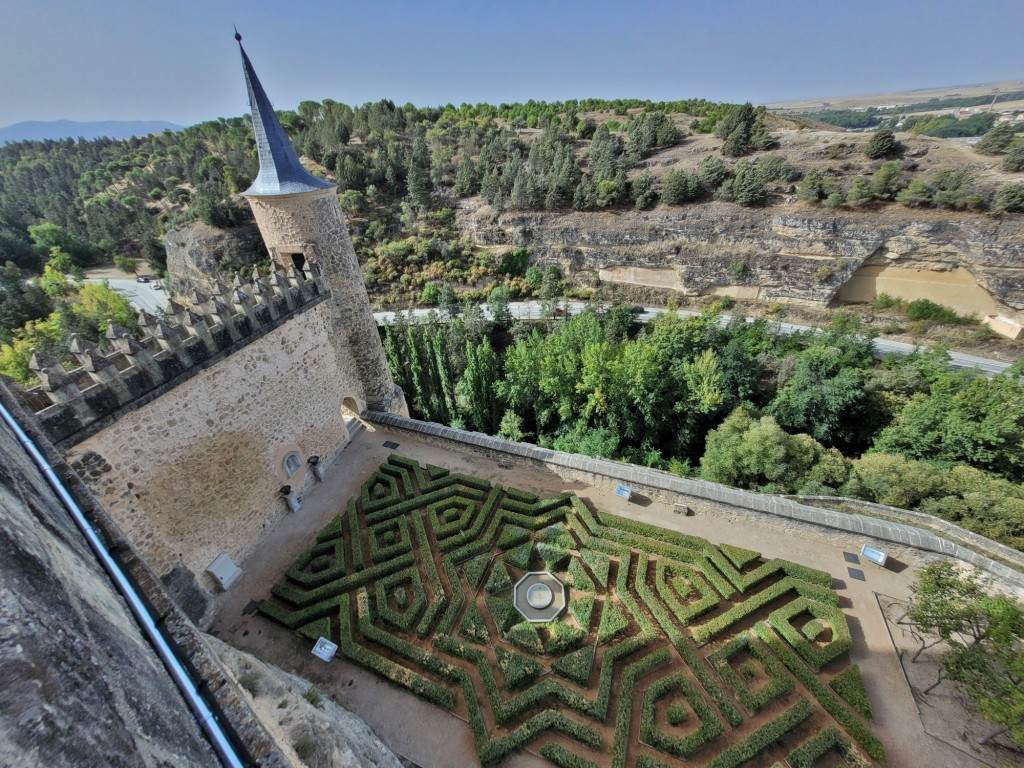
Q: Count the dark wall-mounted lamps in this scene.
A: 2